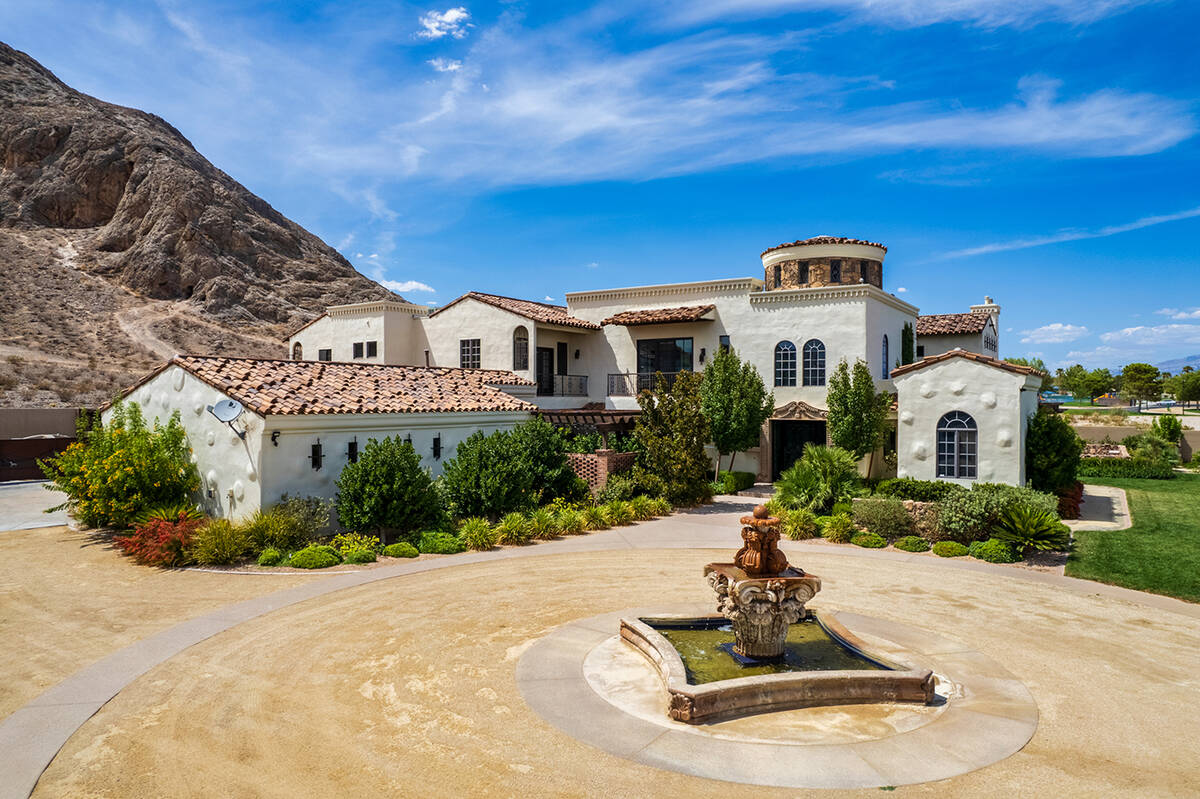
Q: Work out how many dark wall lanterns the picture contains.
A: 2